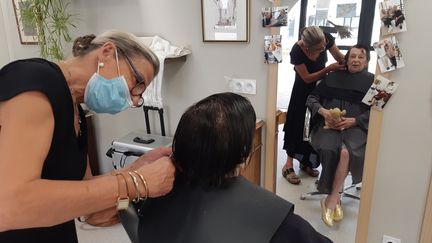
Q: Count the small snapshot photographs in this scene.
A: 5